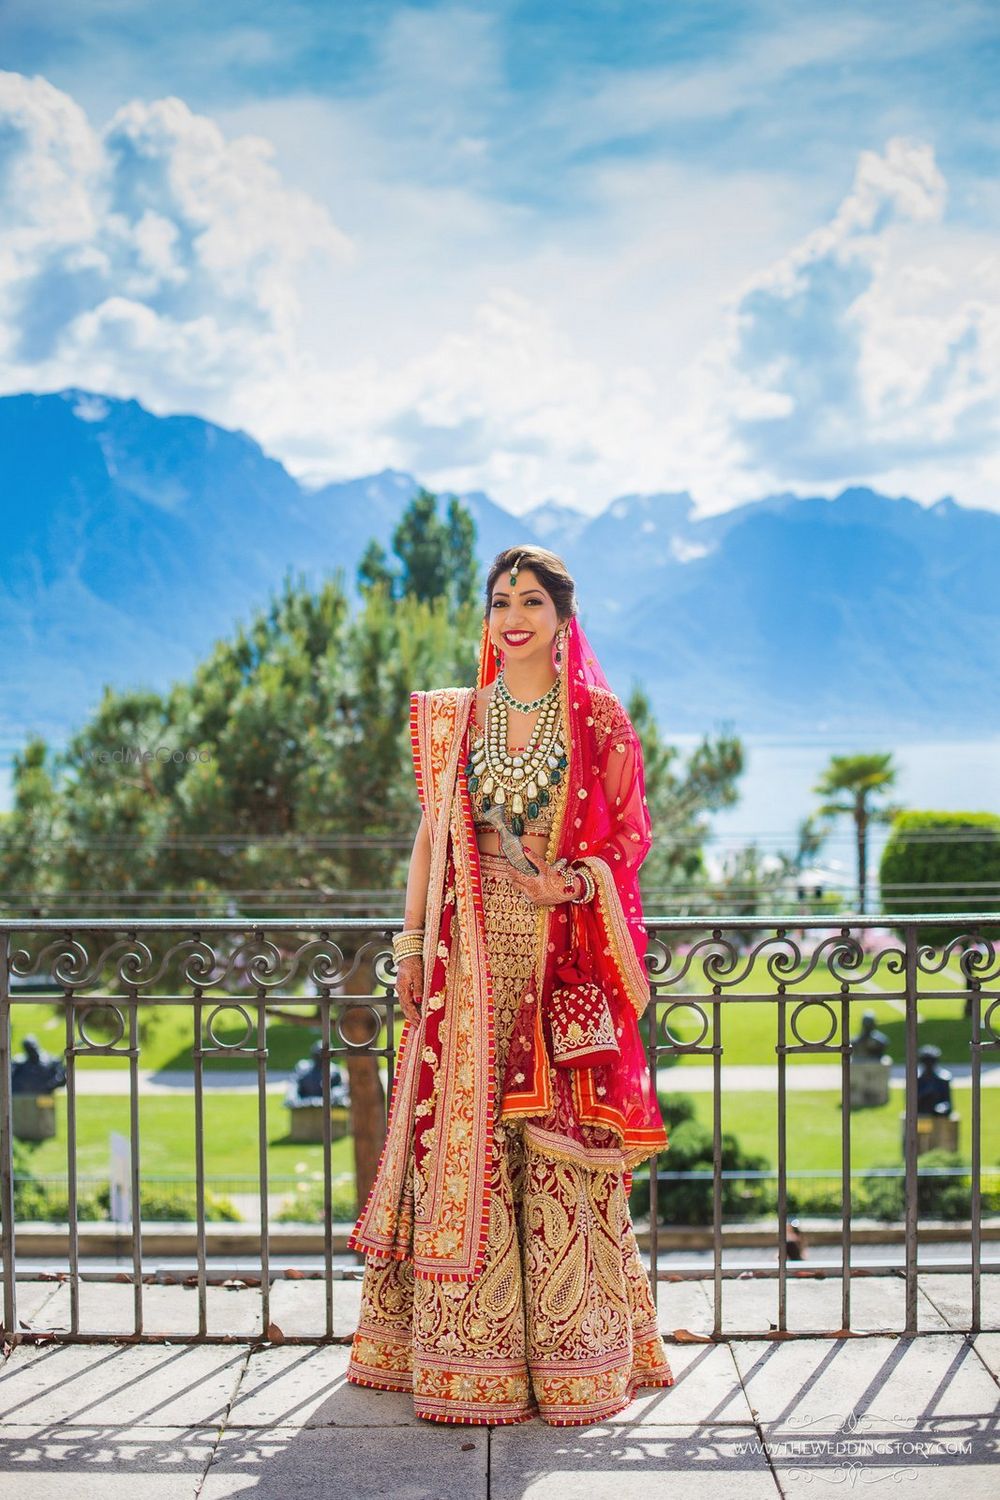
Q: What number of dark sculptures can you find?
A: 4